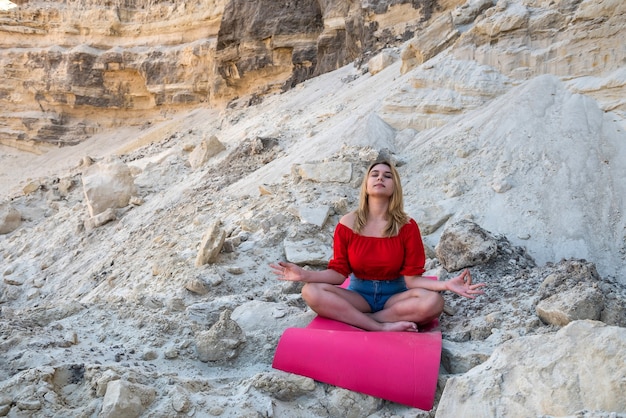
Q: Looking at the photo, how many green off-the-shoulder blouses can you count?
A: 0